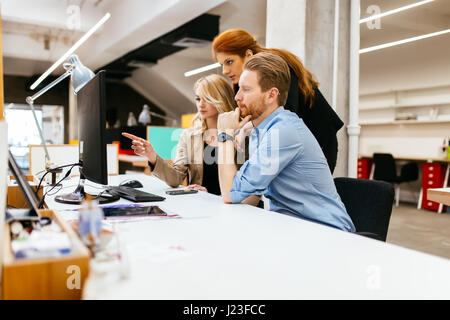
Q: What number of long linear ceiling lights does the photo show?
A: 4